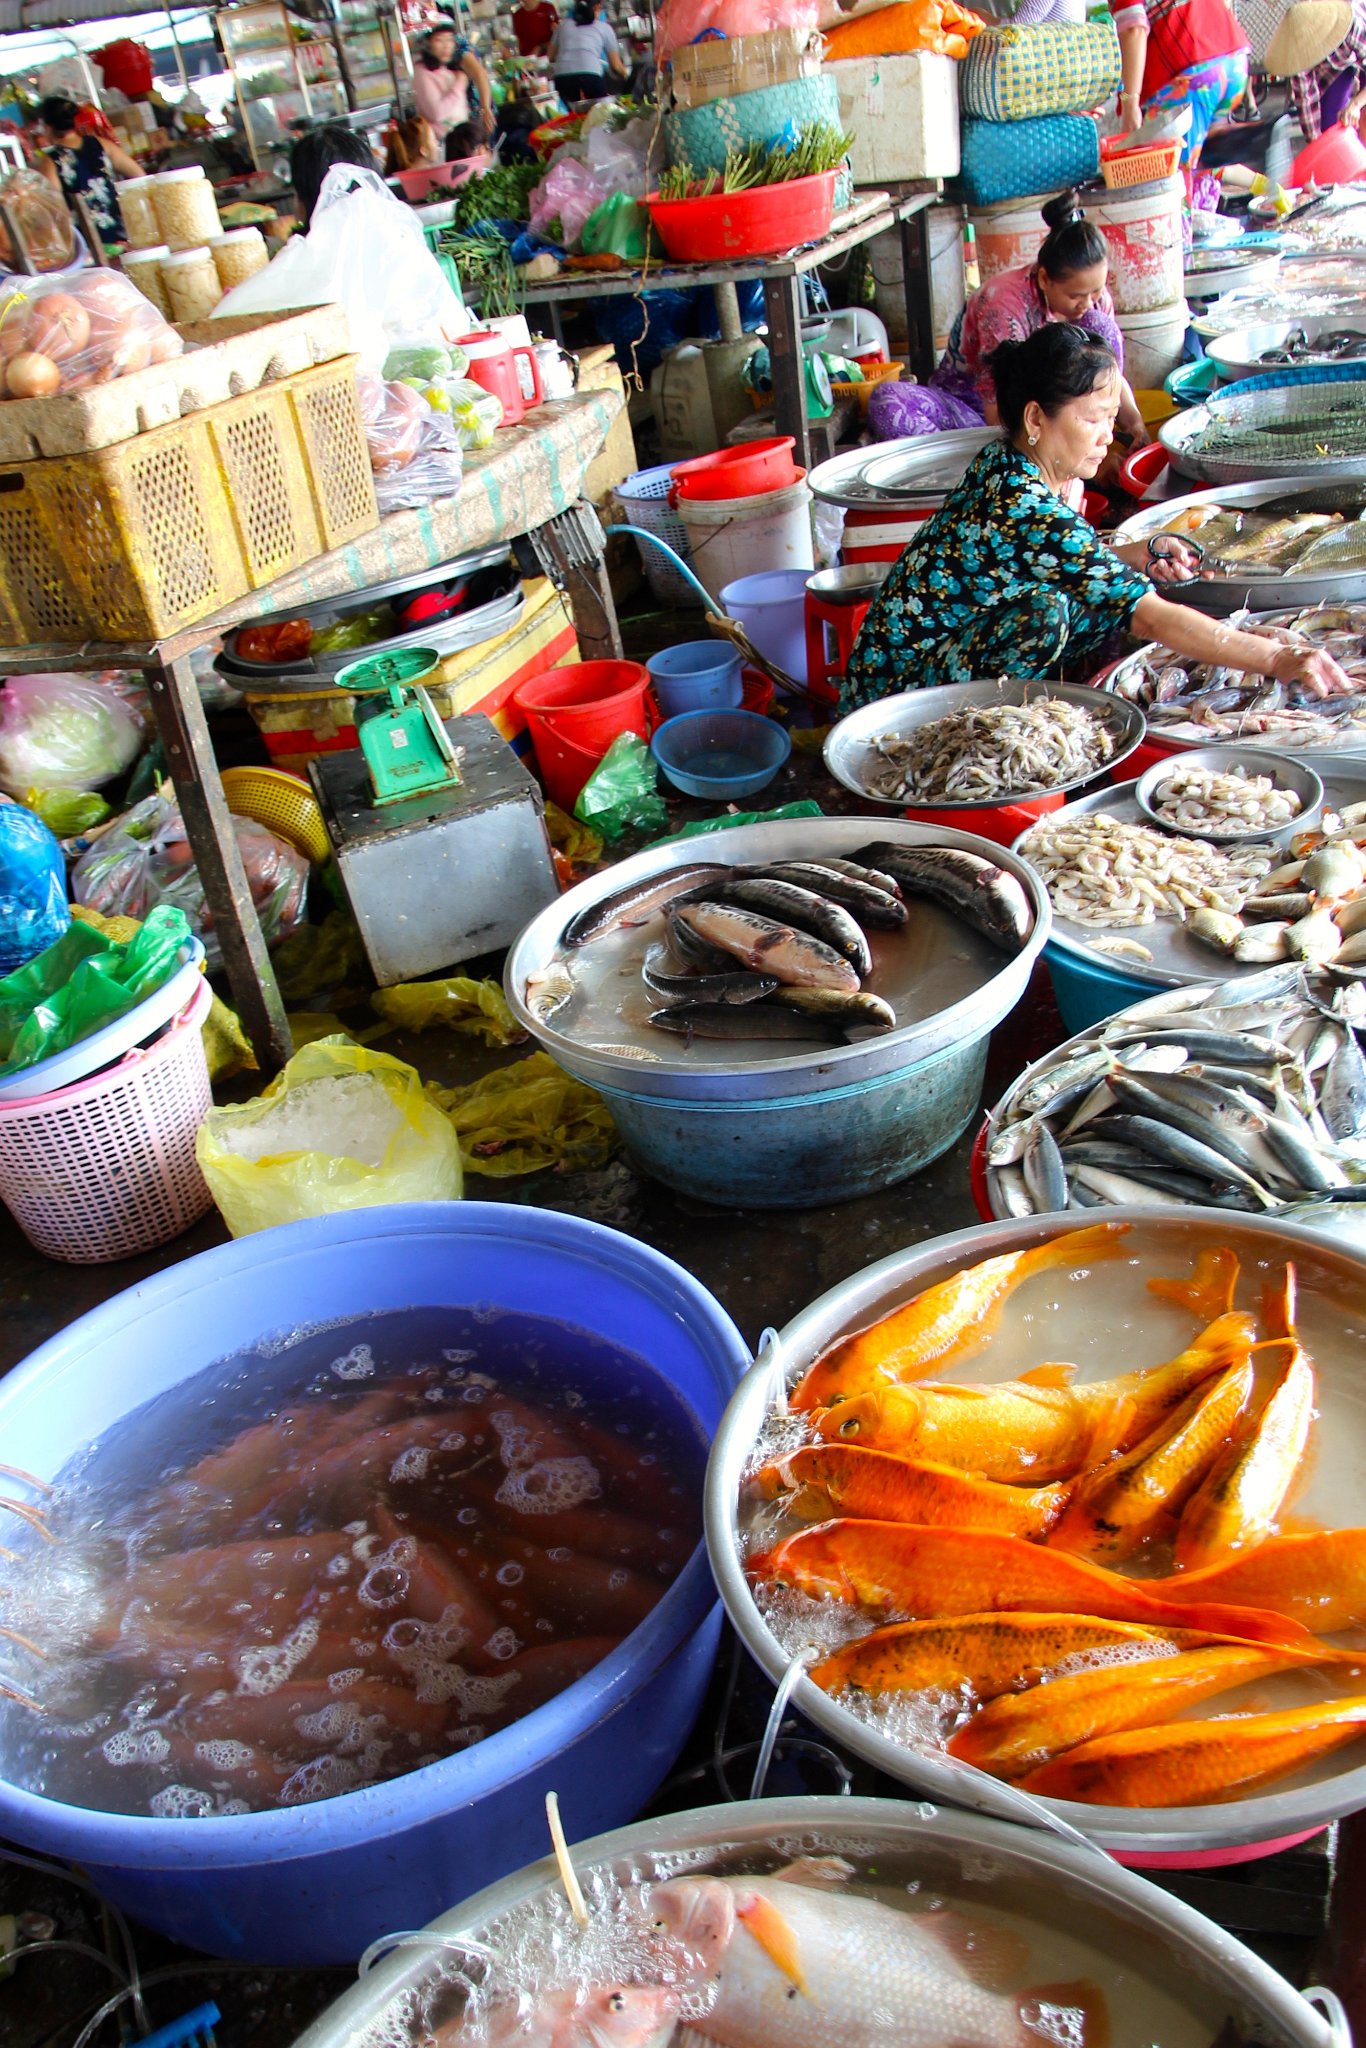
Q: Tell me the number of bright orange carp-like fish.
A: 10